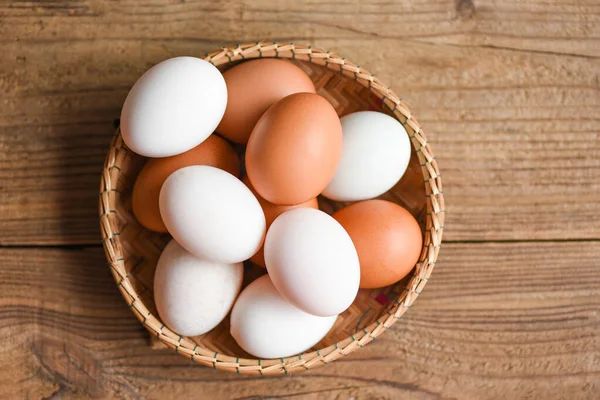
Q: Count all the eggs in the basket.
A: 11